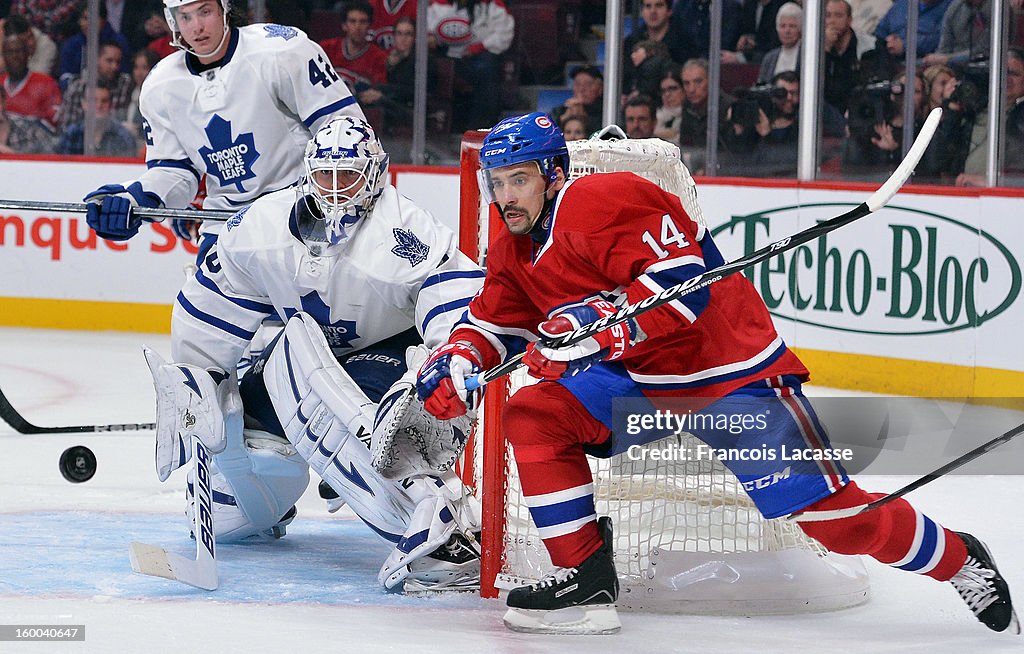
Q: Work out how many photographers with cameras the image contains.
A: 3